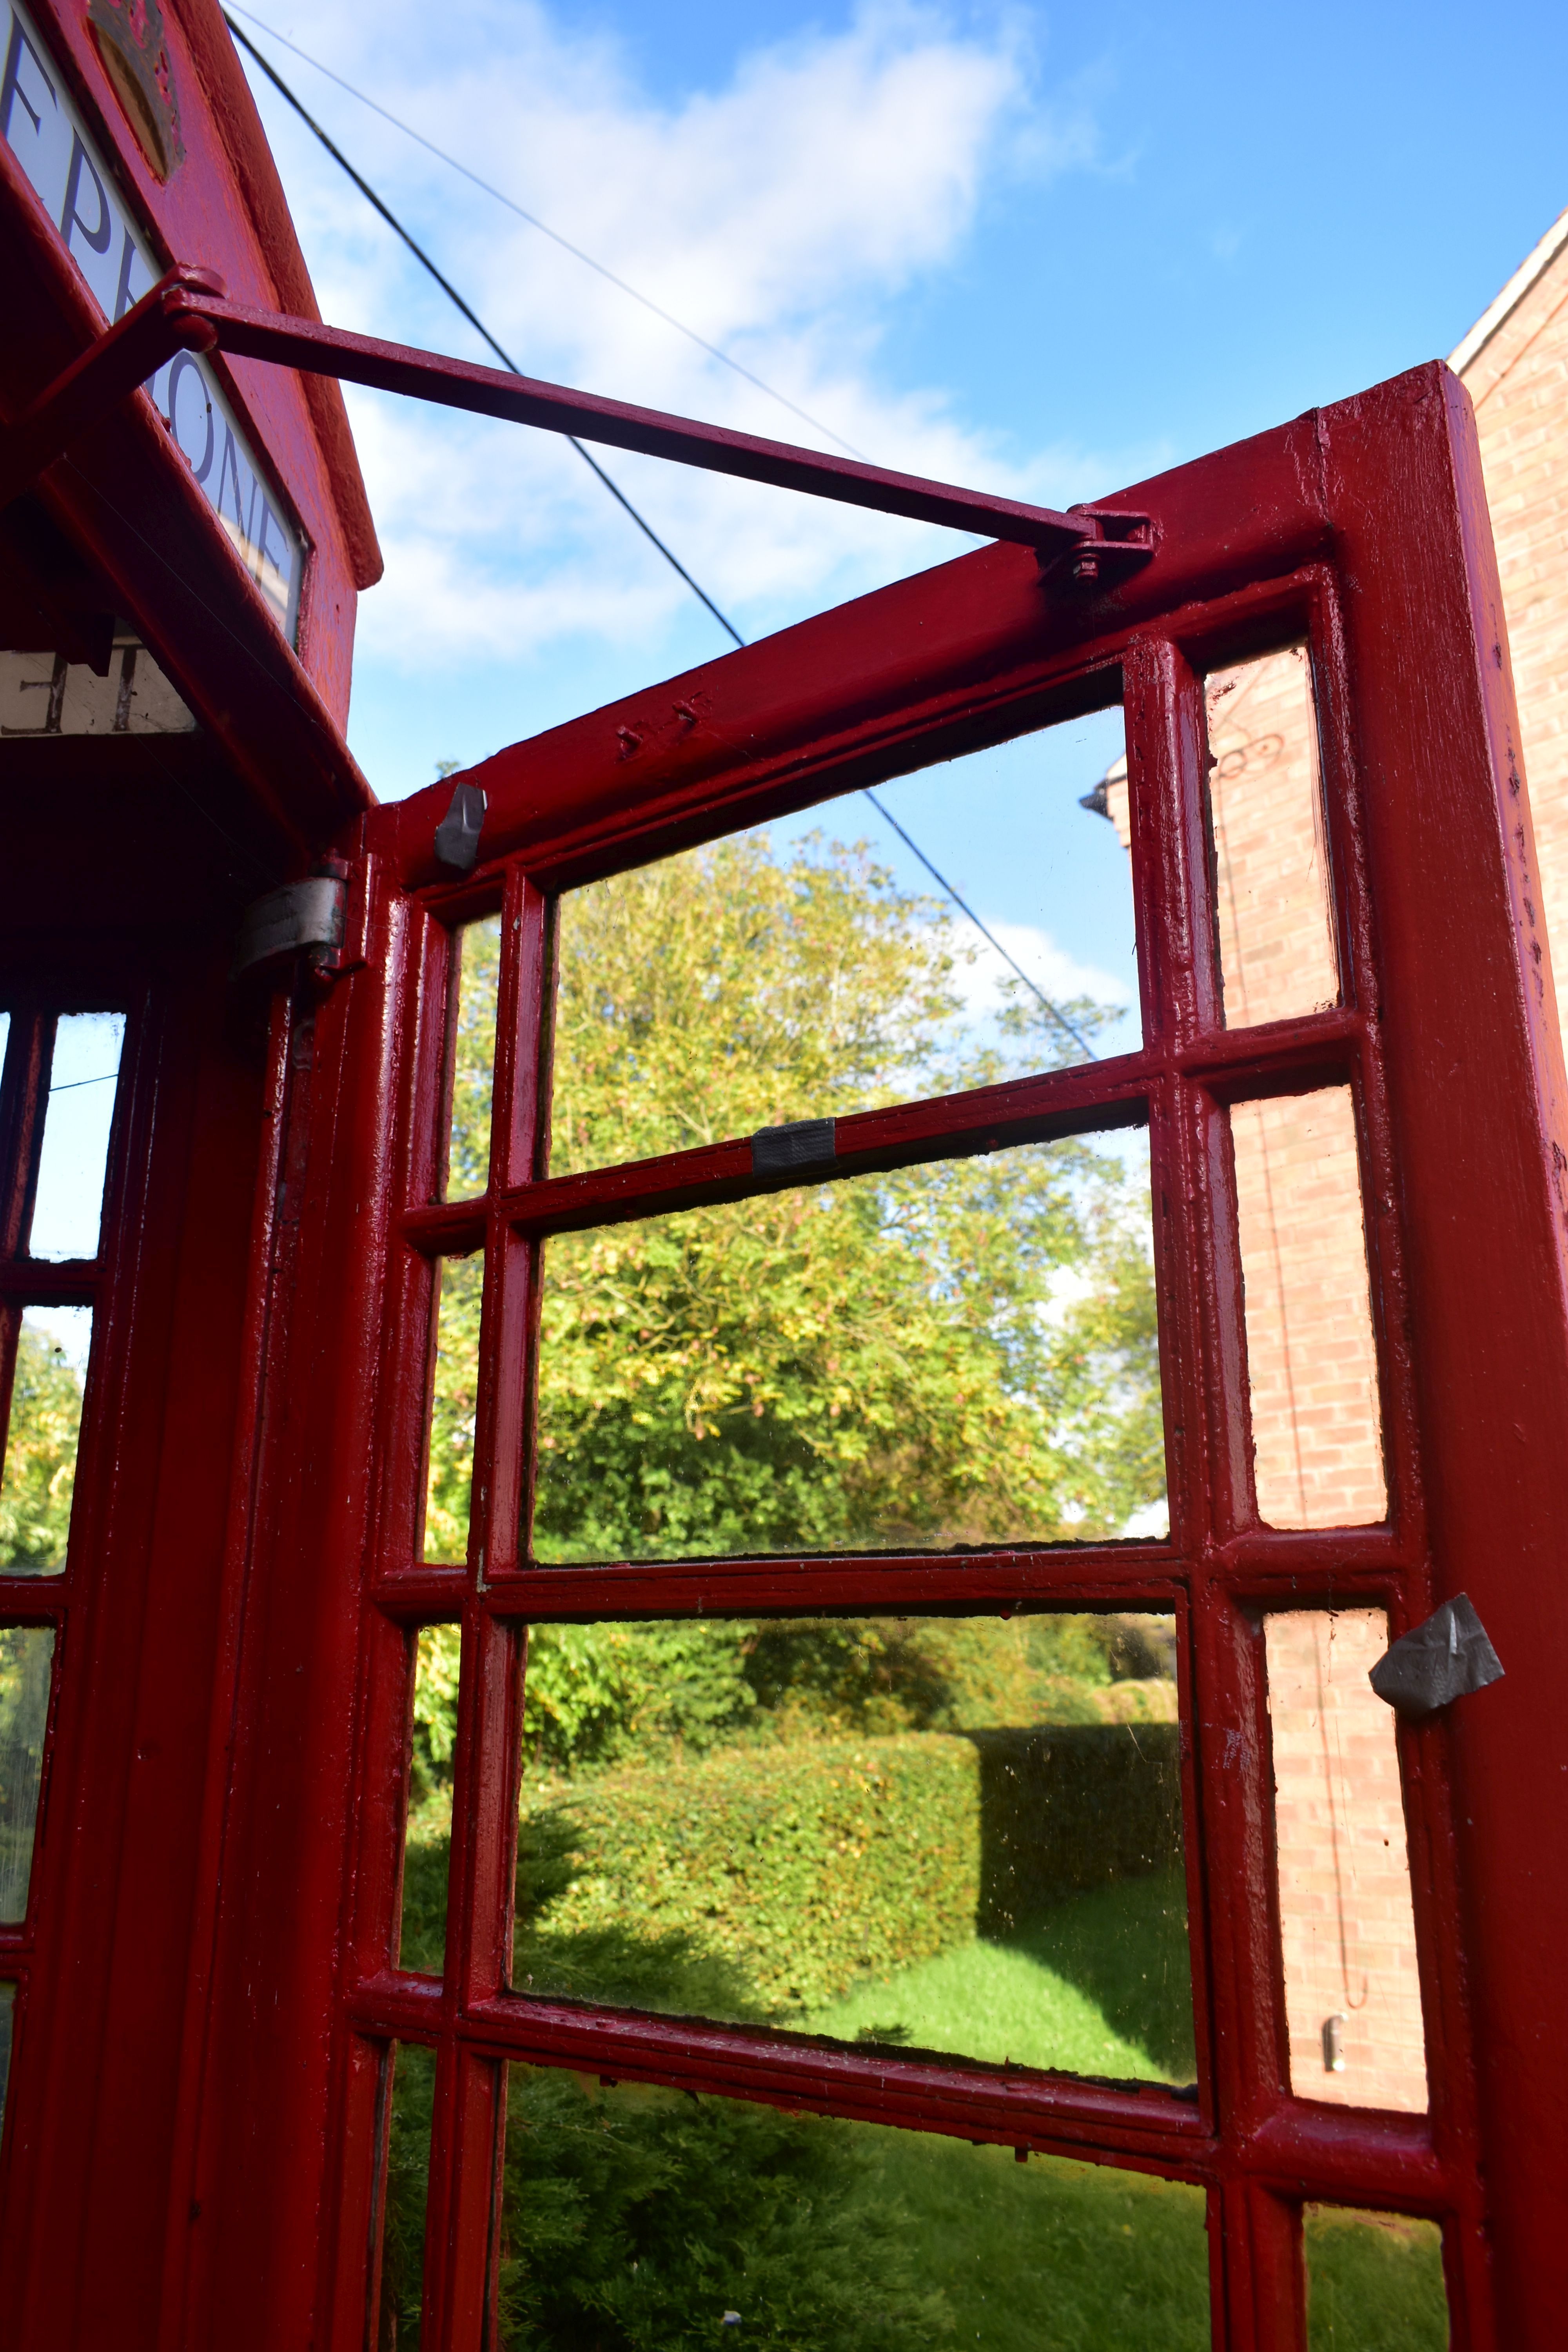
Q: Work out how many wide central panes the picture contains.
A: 4